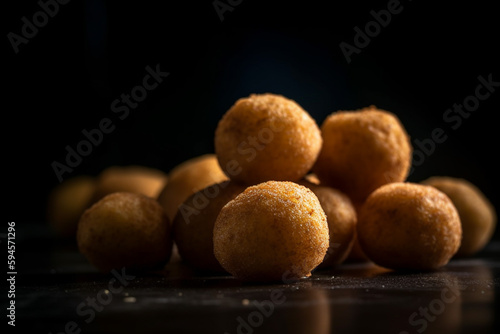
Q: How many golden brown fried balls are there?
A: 11